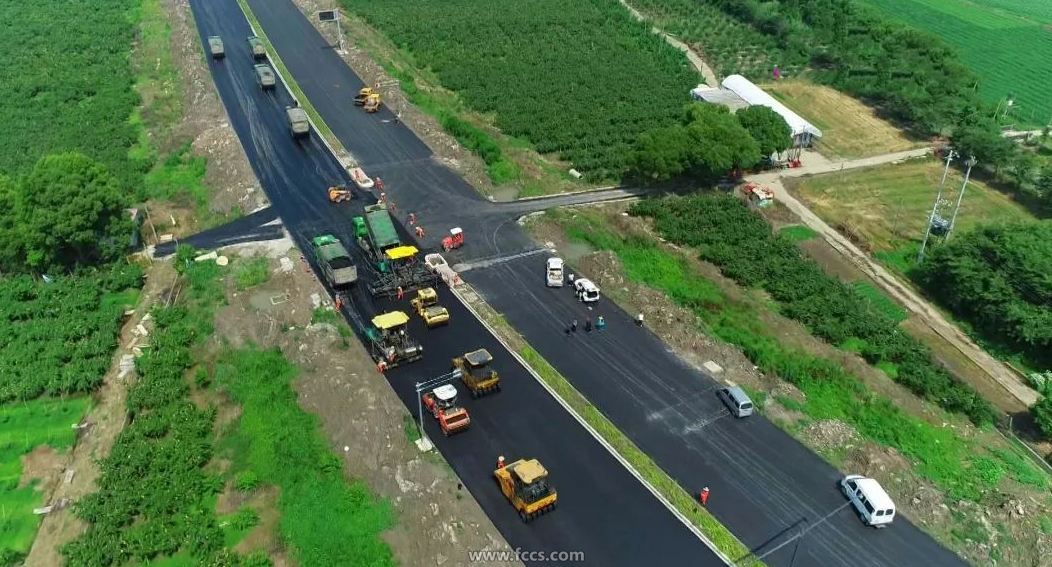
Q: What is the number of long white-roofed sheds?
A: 1